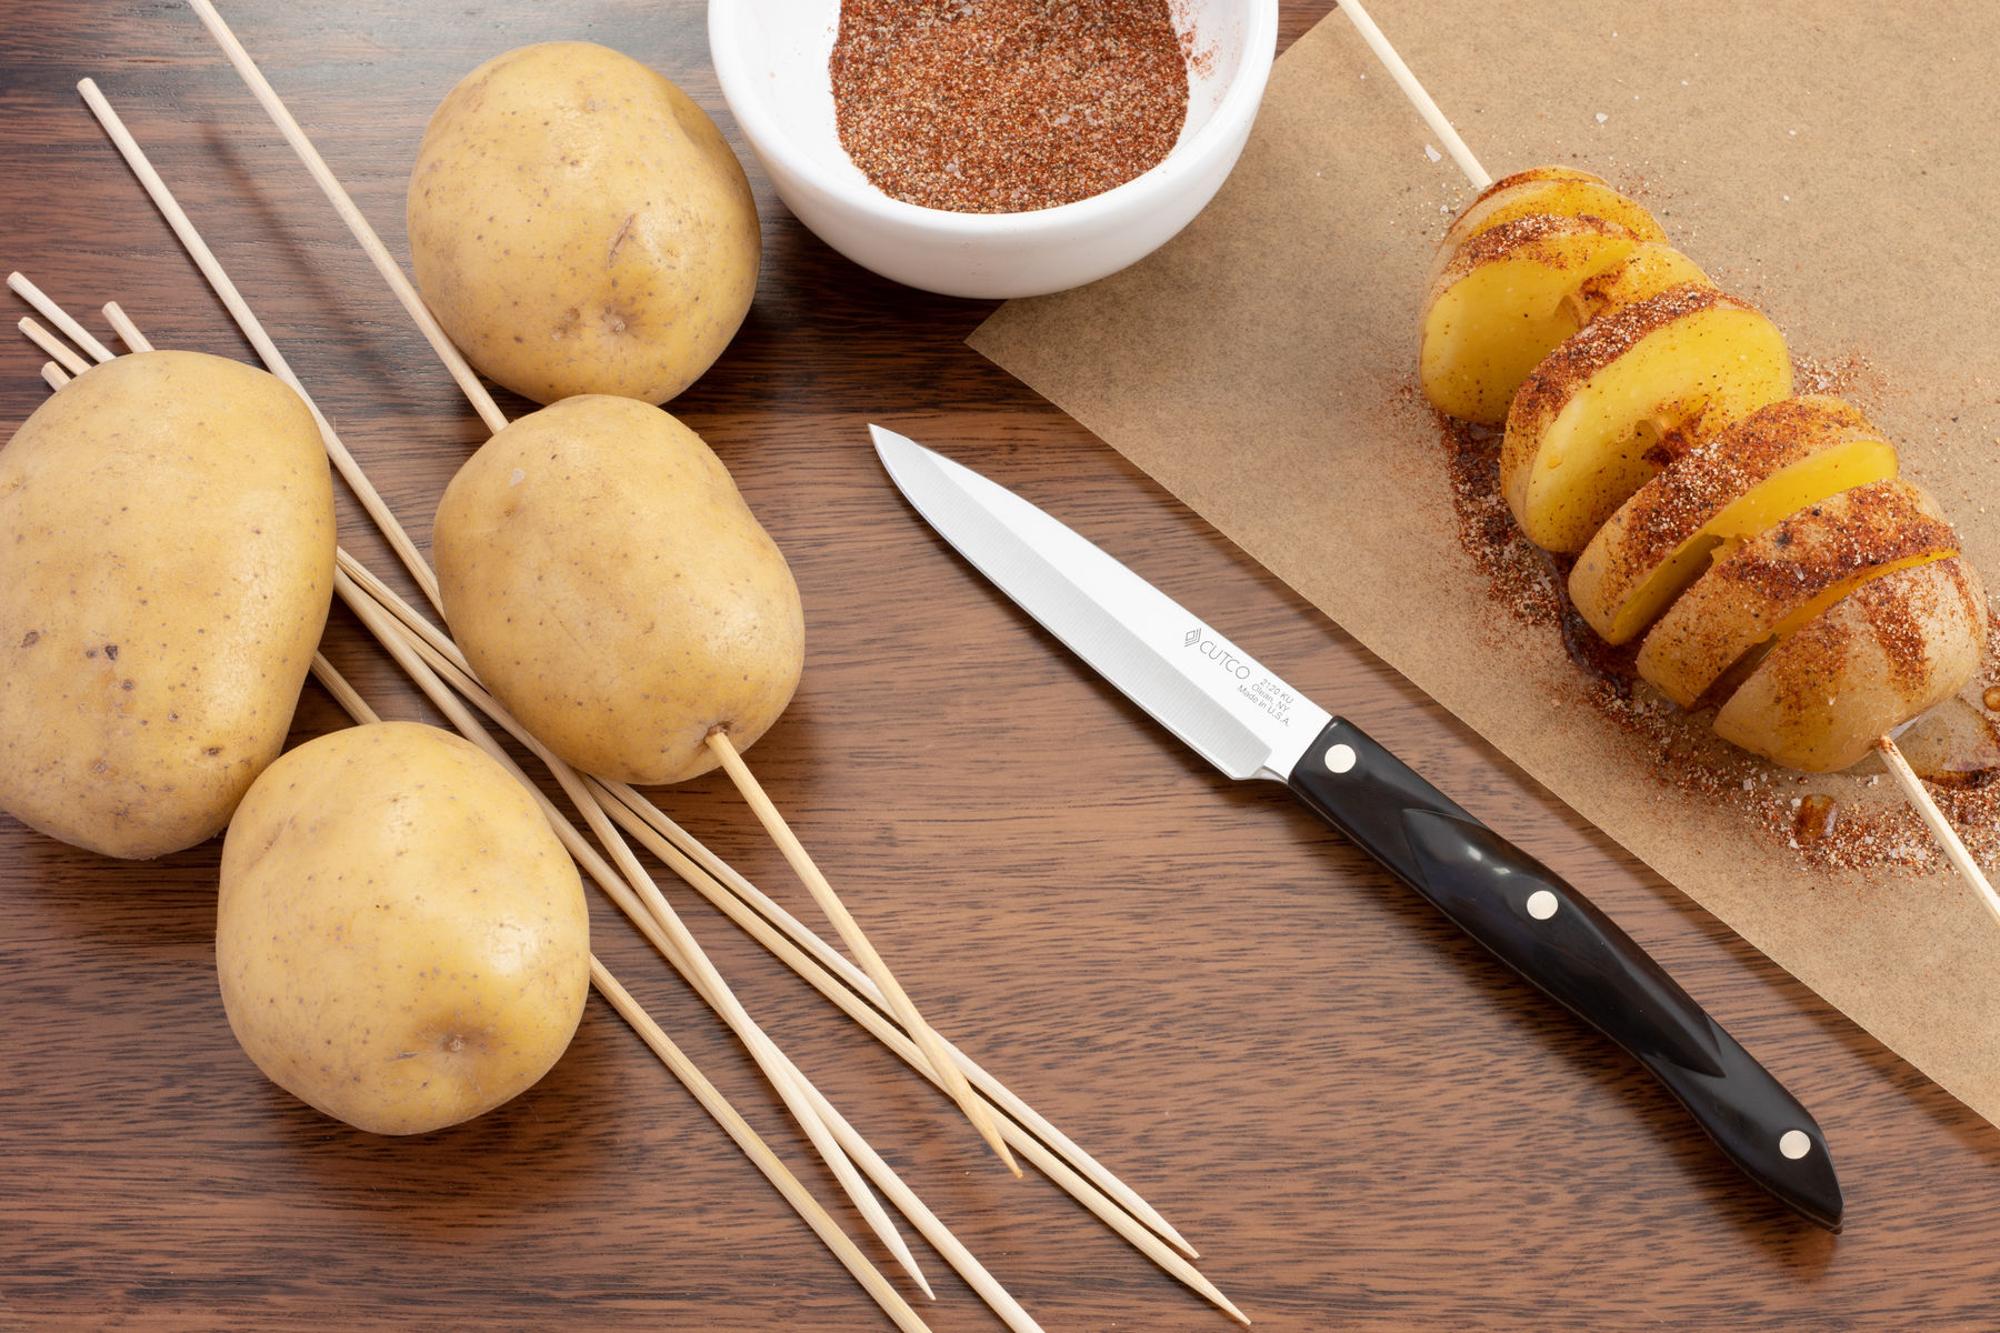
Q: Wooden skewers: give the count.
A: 7